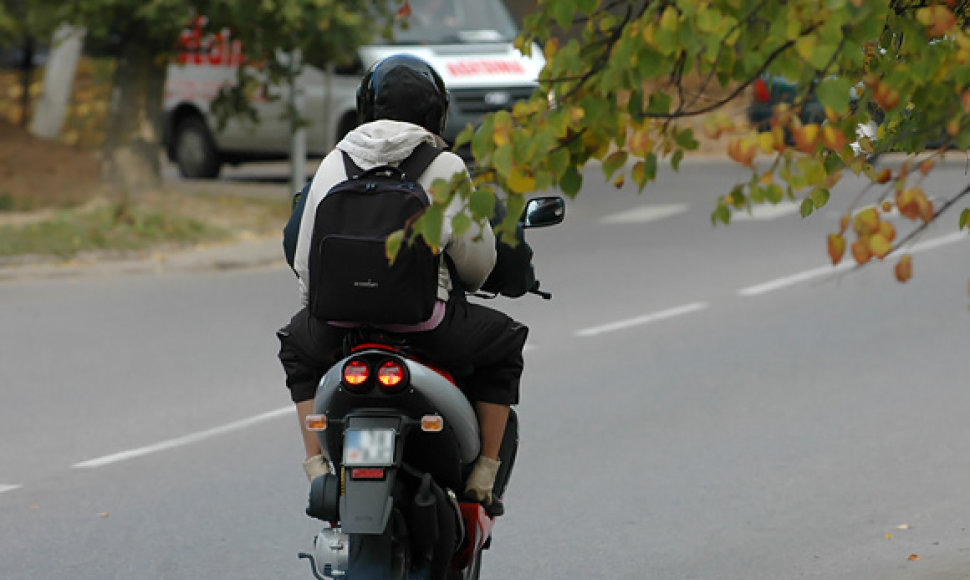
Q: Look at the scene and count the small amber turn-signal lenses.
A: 2